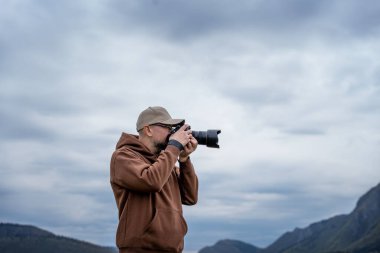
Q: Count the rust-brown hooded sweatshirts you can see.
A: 1